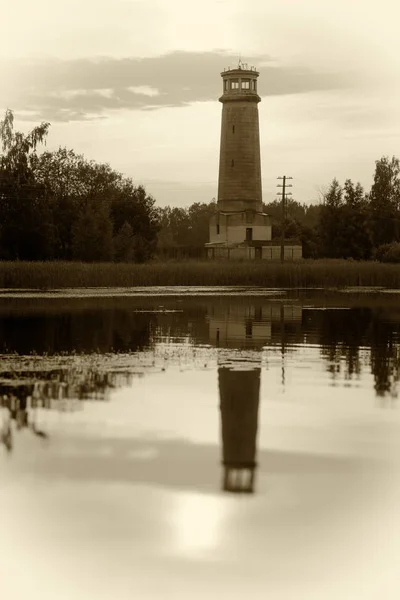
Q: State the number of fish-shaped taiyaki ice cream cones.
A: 0